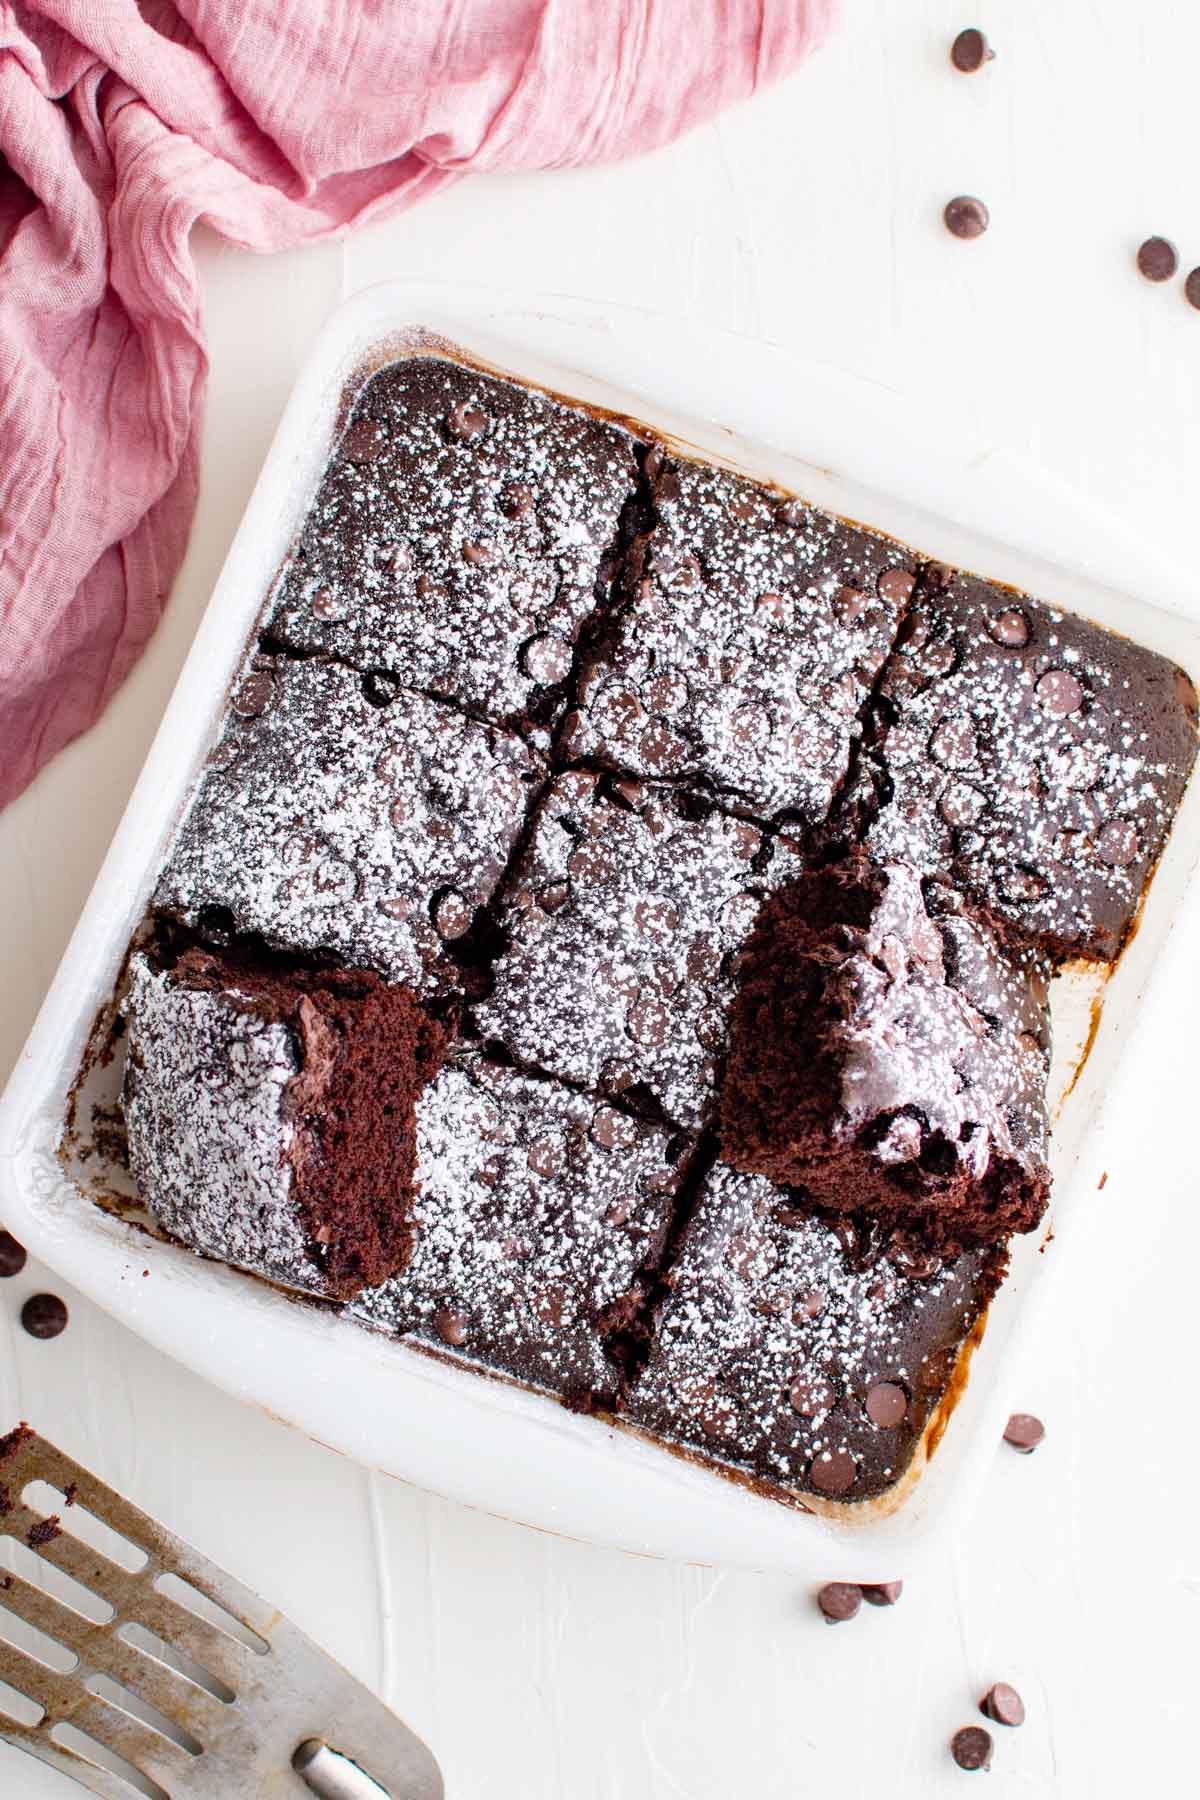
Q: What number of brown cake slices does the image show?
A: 9